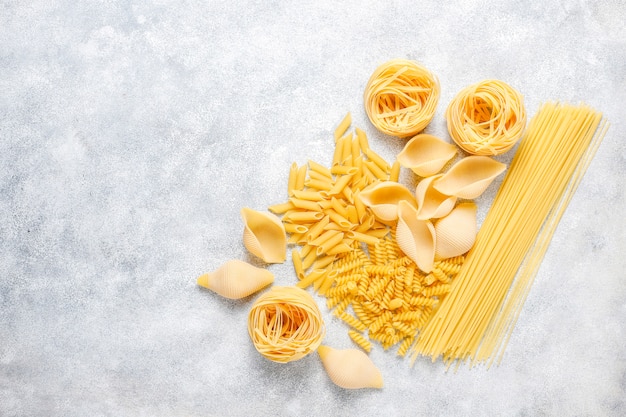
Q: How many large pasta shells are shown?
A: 9